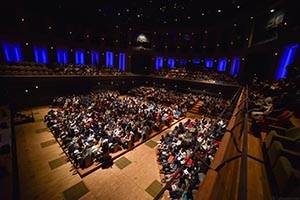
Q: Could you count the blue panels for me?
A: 15